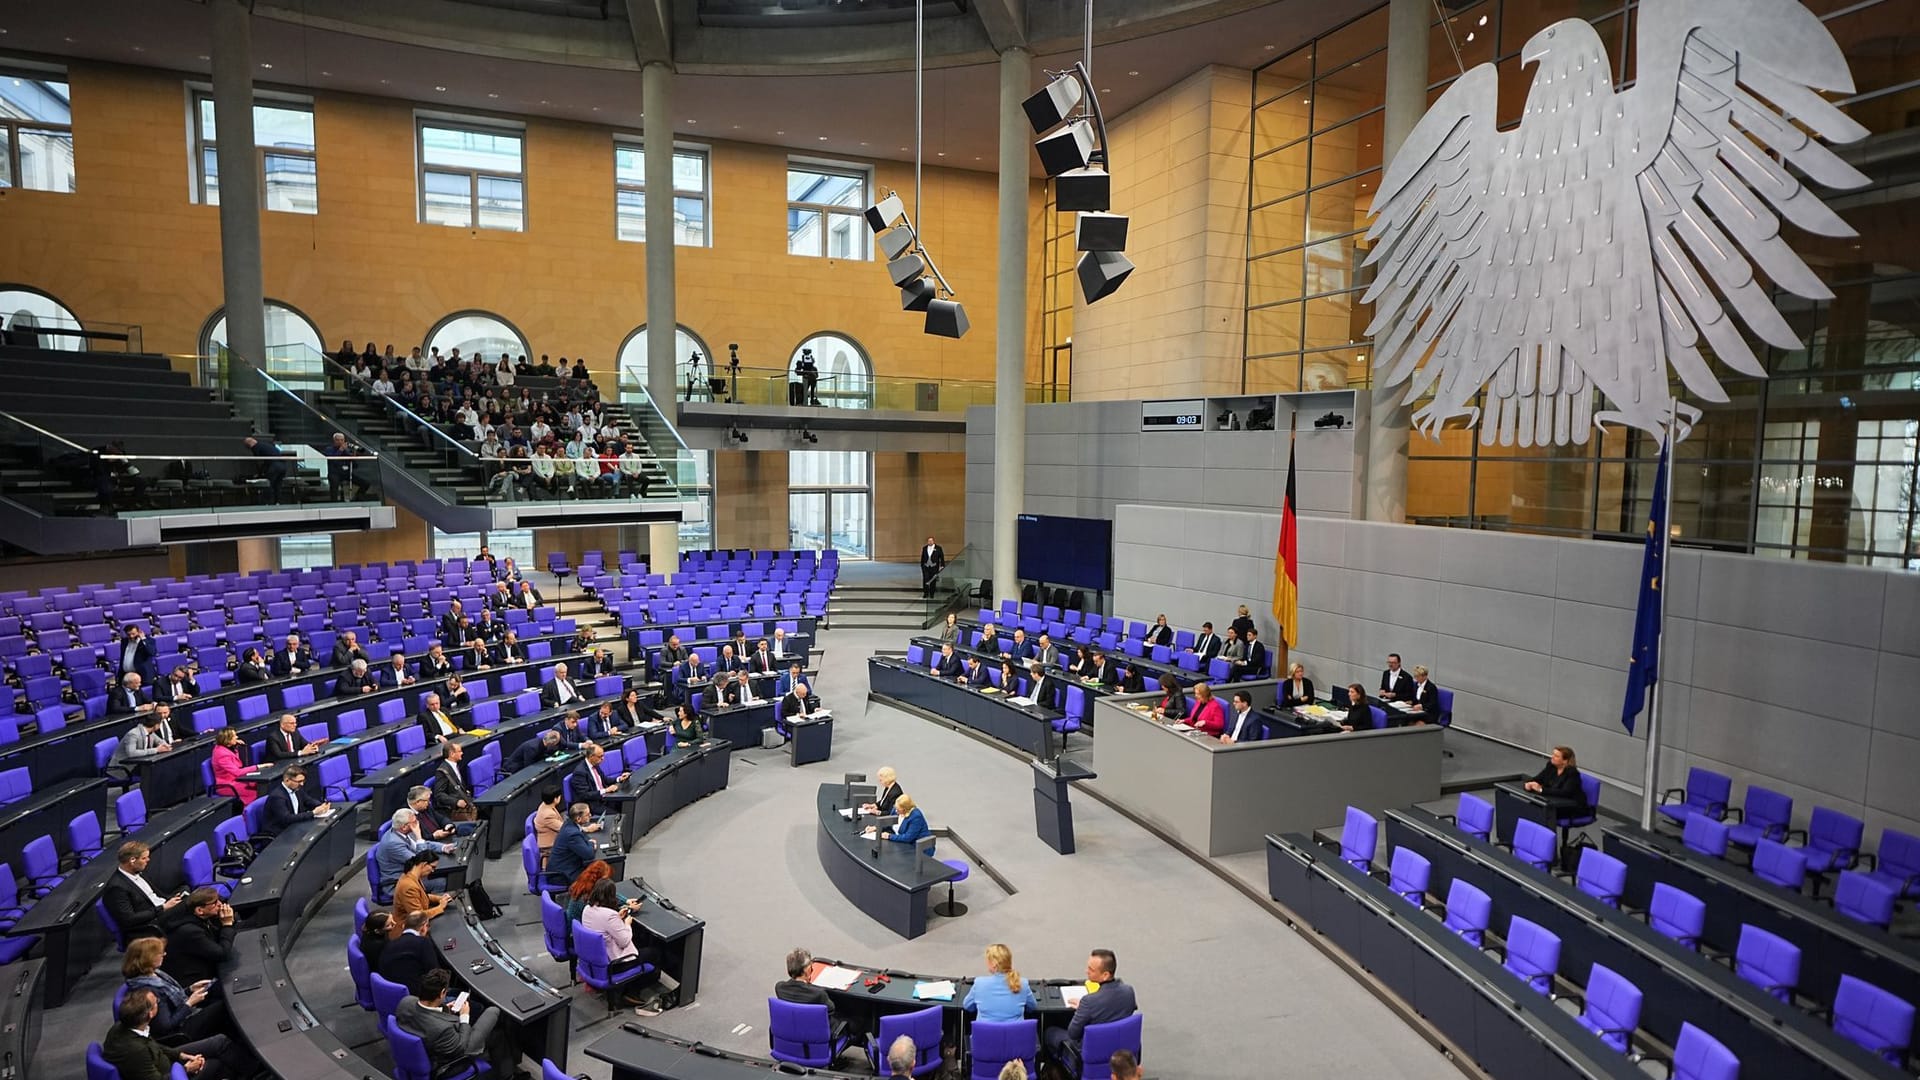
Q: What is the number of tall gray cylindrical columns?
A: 4